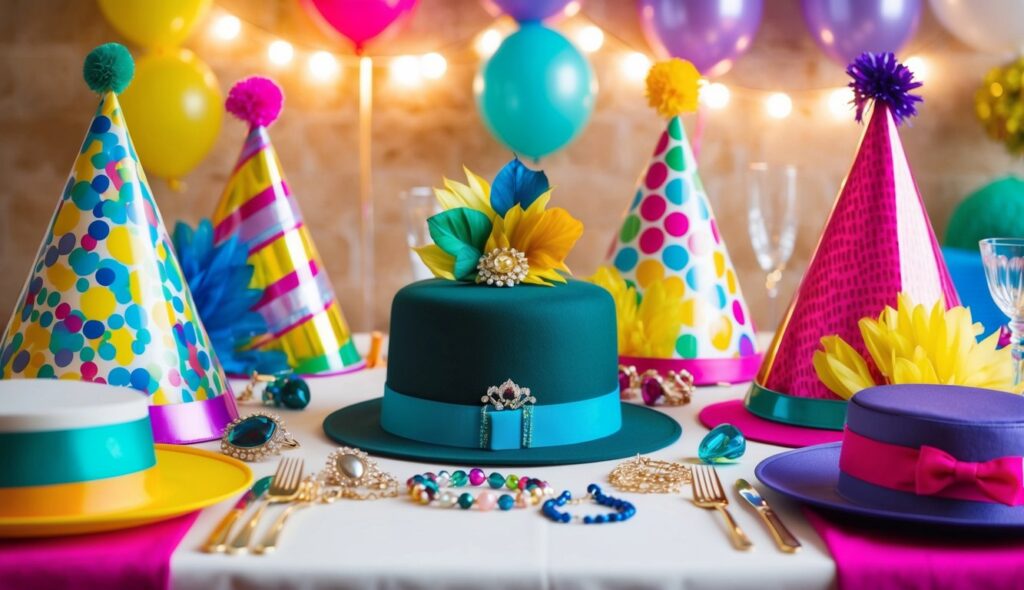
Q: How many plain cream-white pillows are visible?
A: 0